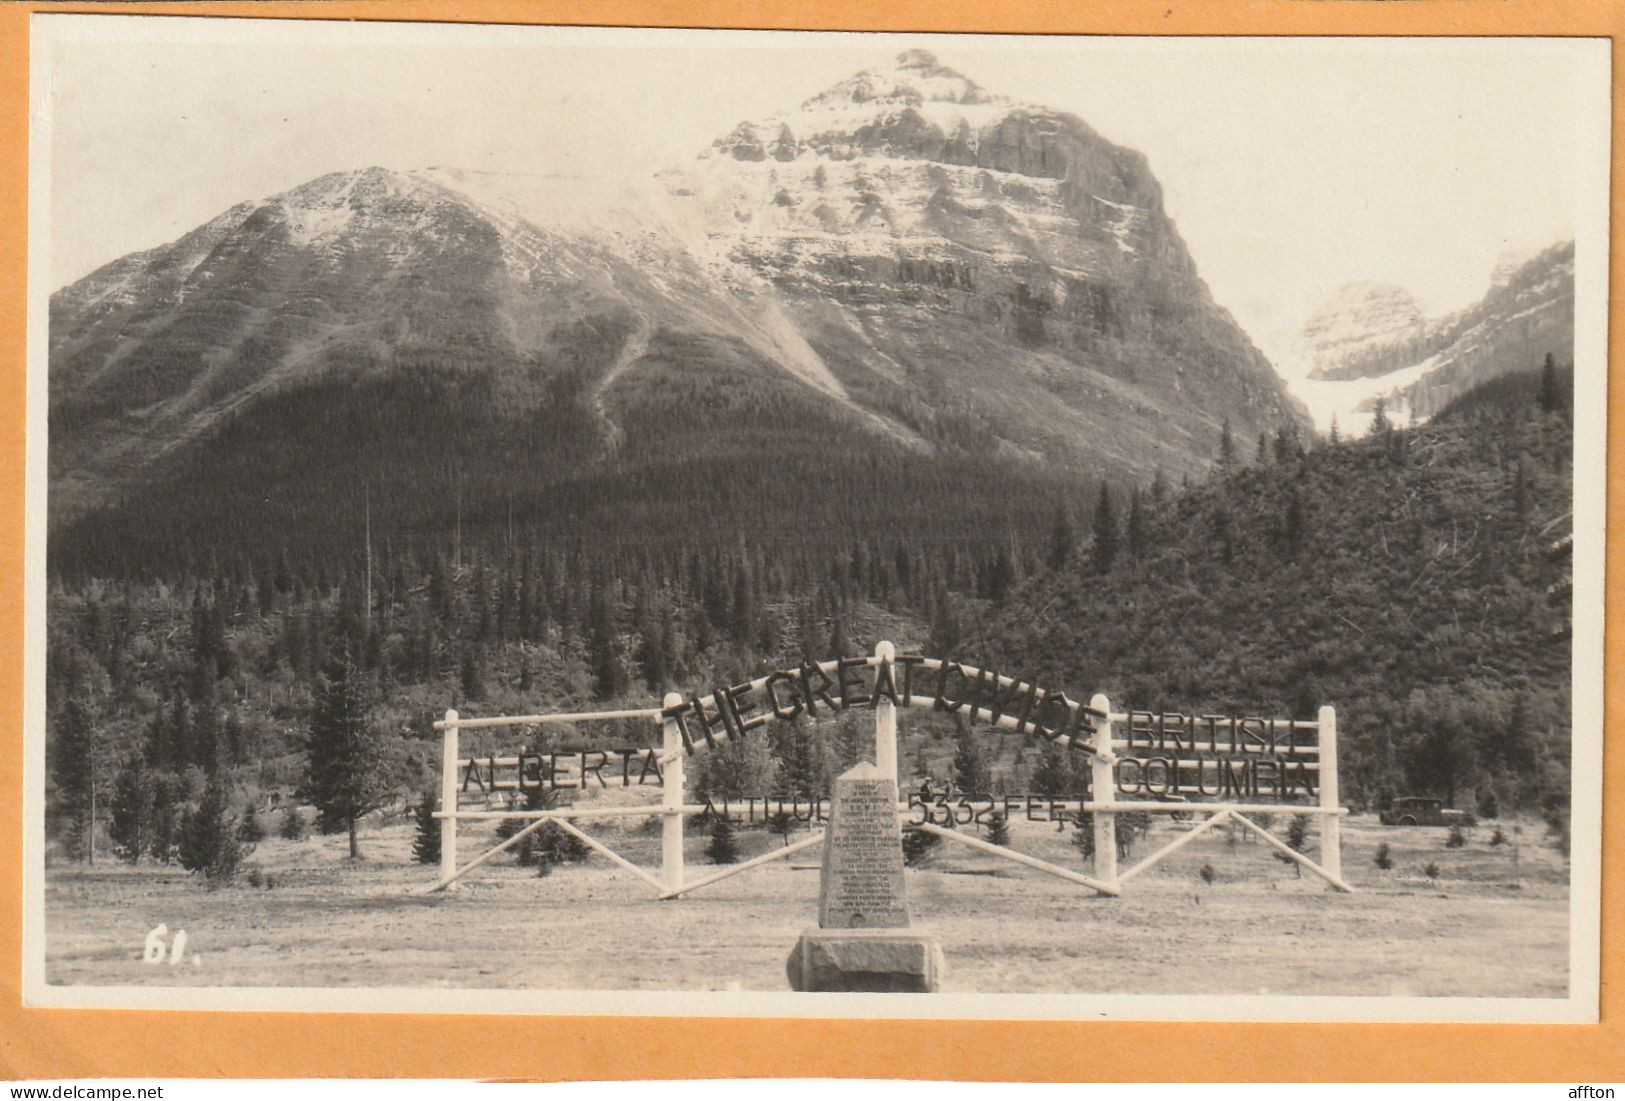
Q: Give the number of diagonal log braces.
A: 6